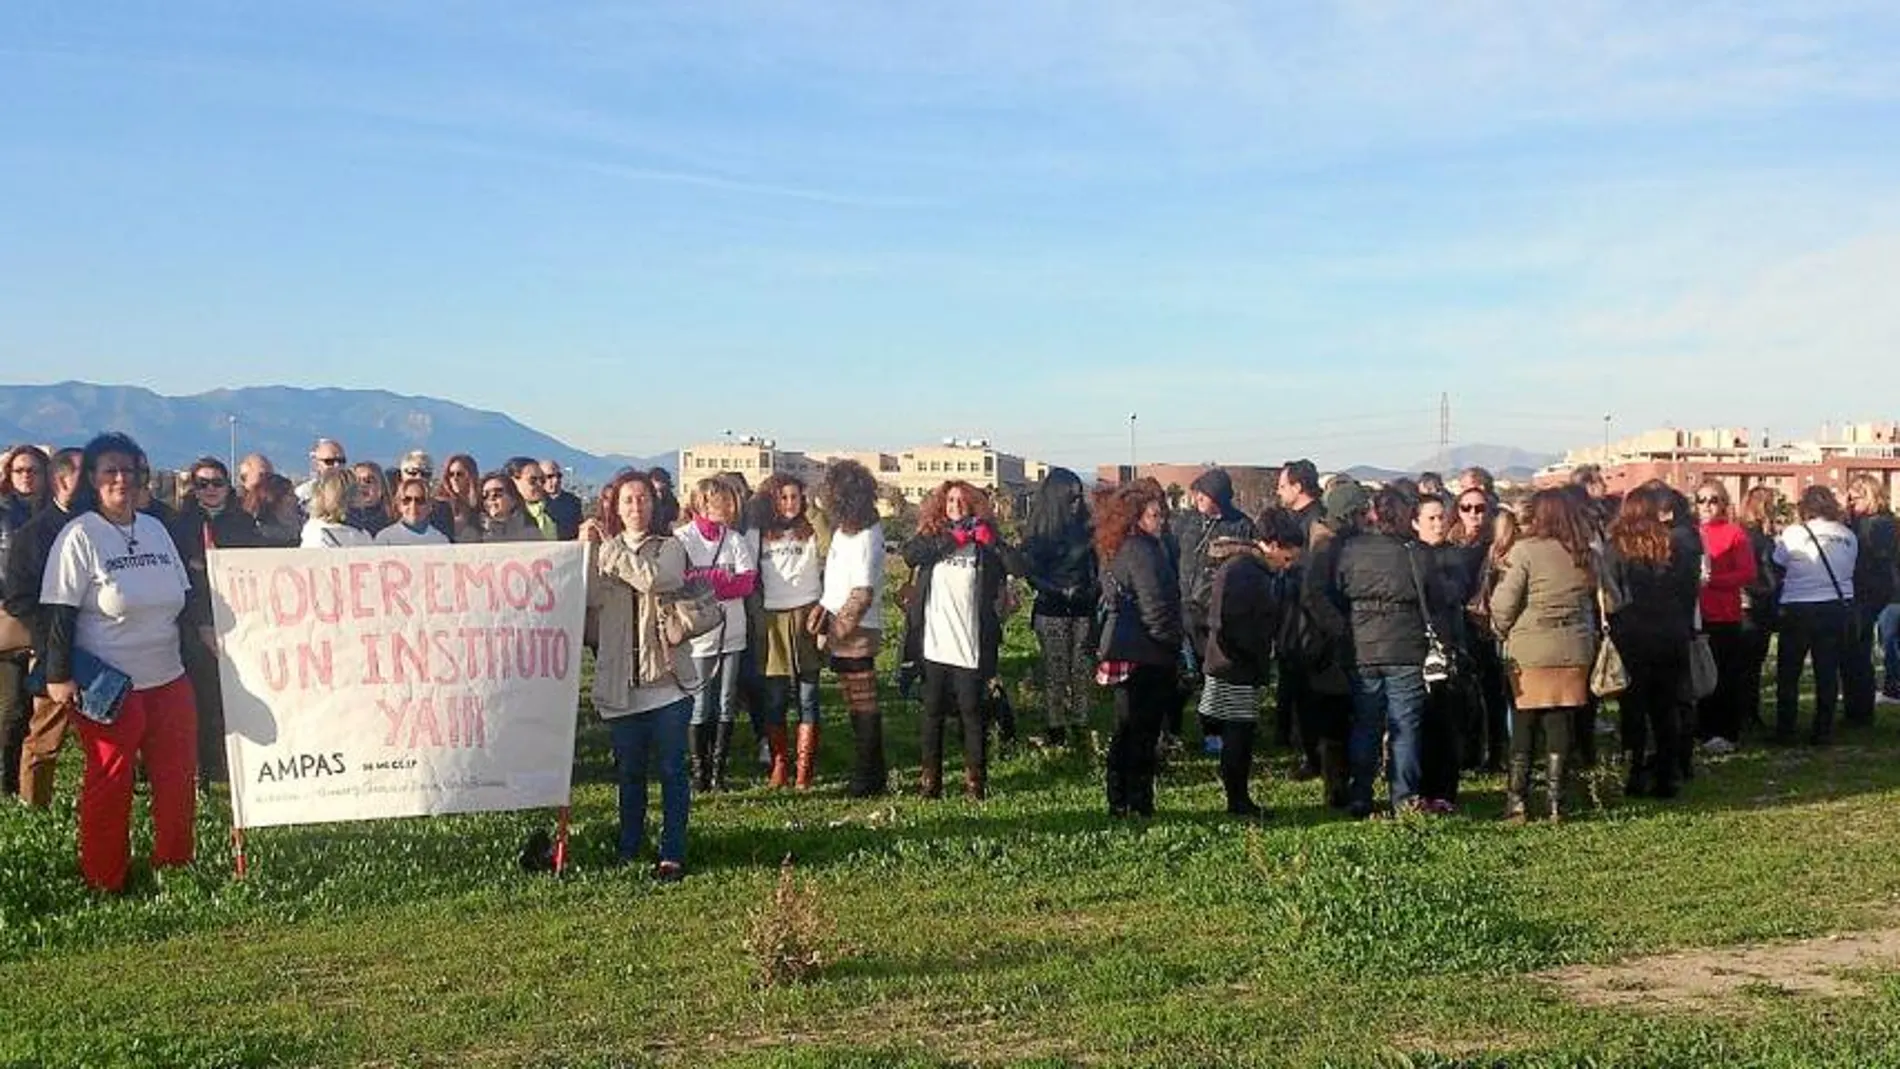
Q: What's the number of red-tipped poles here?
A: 2